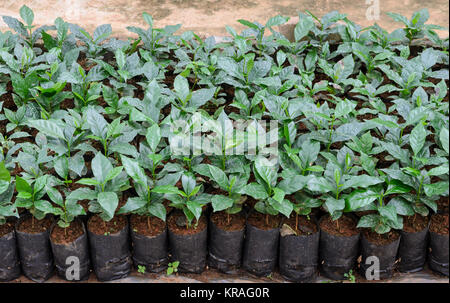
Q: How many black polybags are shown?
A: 13